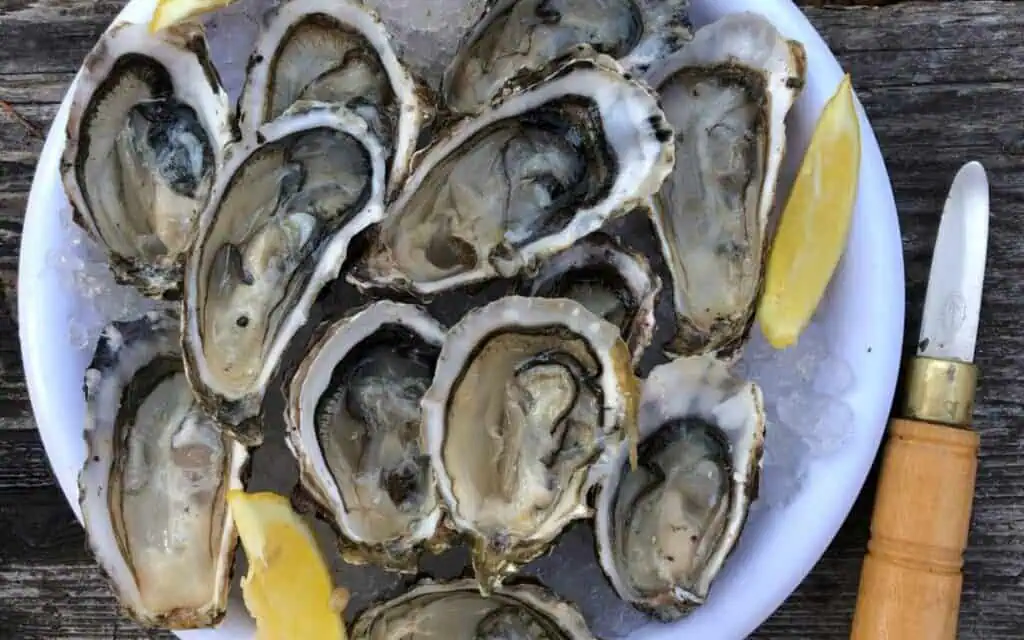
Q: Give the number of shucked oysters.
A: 12